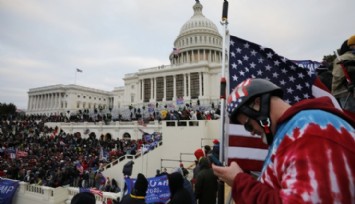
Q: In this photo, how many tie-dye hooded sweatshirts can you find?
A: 1